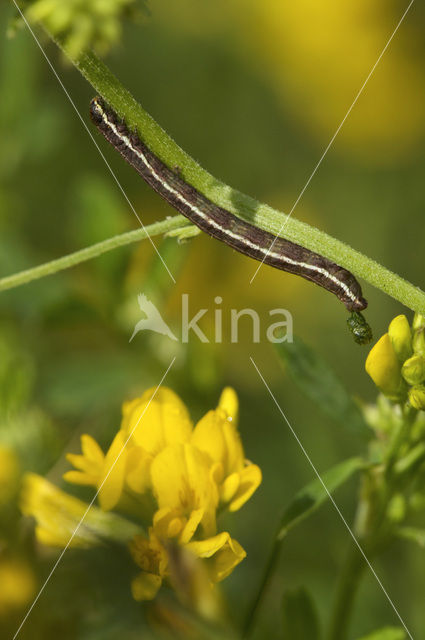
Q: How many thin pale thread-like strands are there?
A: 4